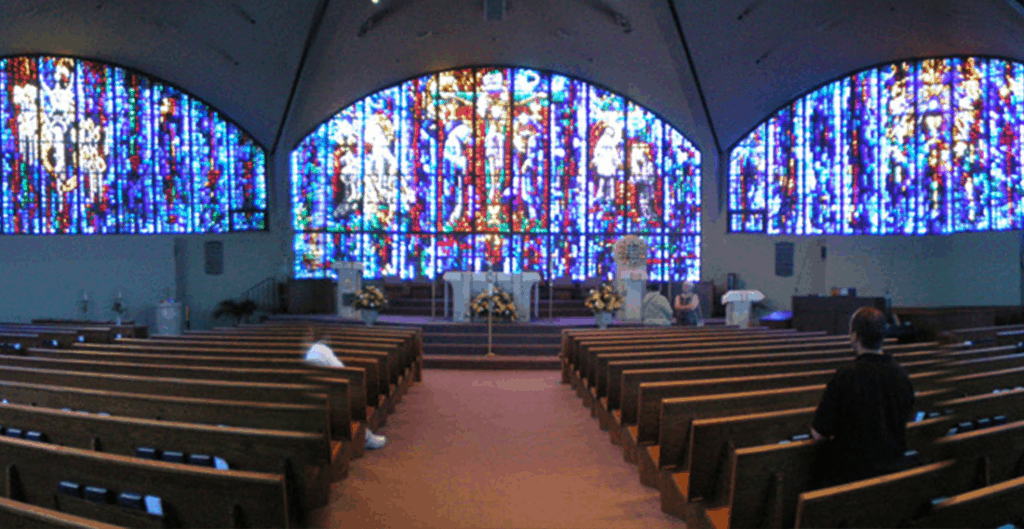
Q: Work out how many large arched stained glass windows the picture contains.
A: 3